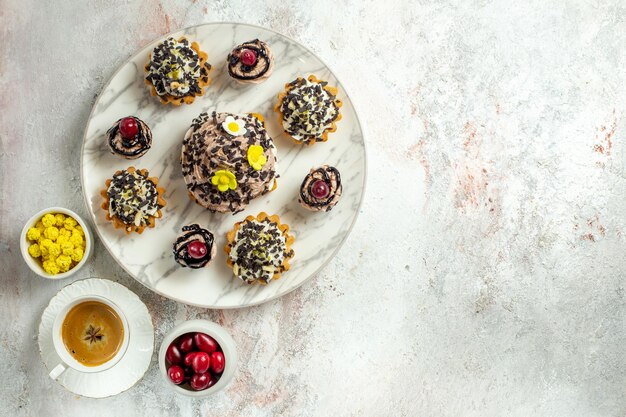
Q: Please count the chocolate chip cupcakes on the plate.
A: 4